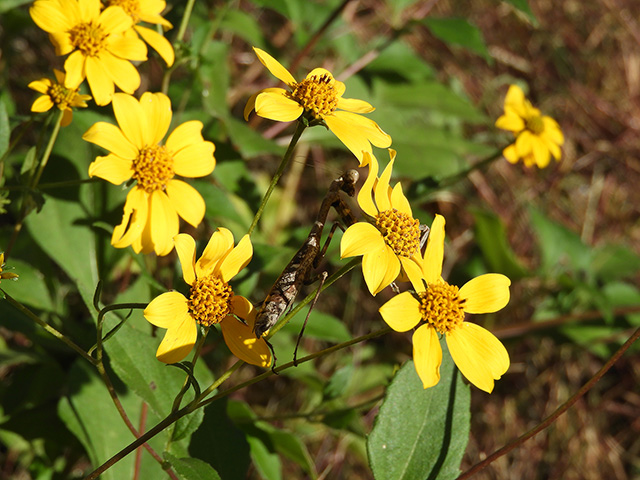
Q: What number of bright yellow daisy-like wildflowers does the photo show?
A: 9